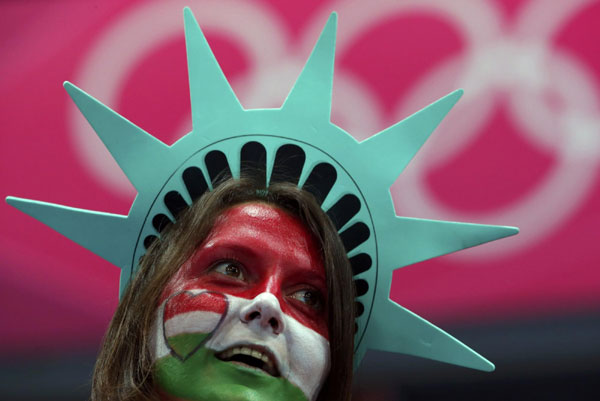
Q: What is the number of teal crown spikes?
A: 7